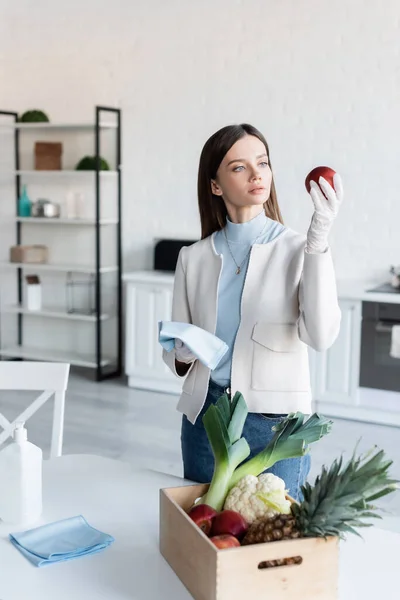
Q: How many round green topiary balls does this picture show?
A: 2